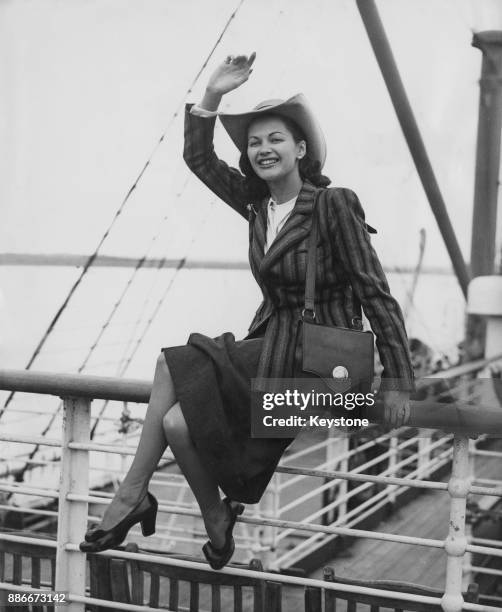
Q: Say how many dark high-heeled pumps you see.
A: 2